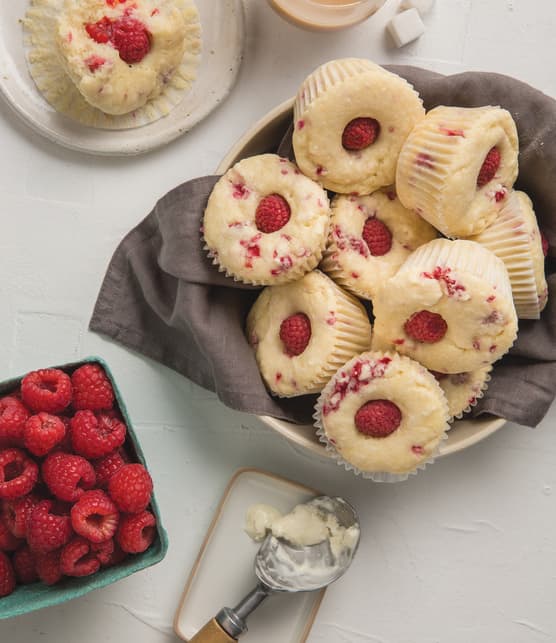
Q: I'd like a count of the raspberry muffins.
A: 10